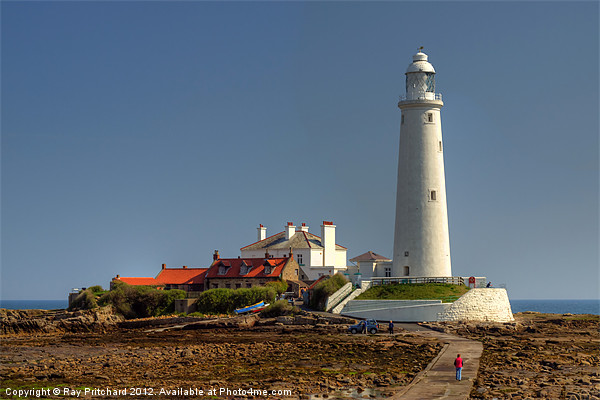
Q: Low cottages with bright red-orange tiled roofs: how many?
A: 3